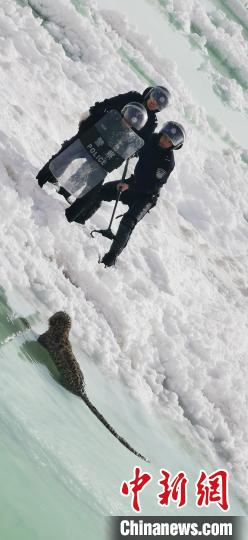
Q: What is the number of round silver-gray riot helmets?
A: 3